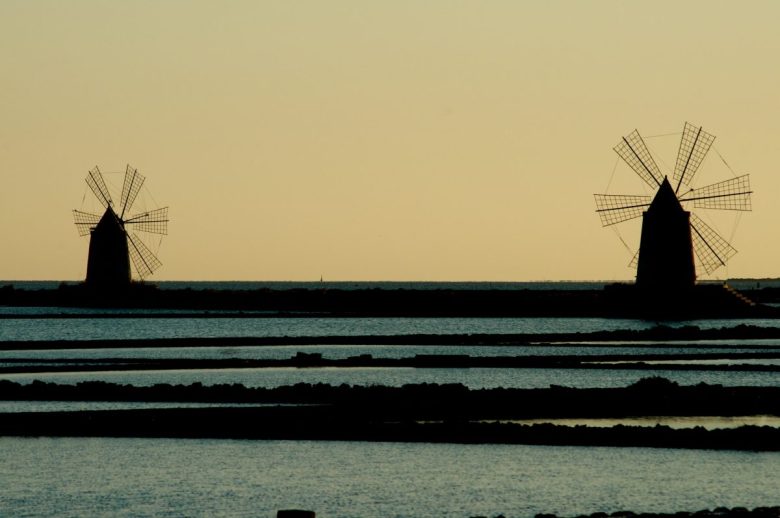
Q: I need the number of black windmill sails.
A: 11